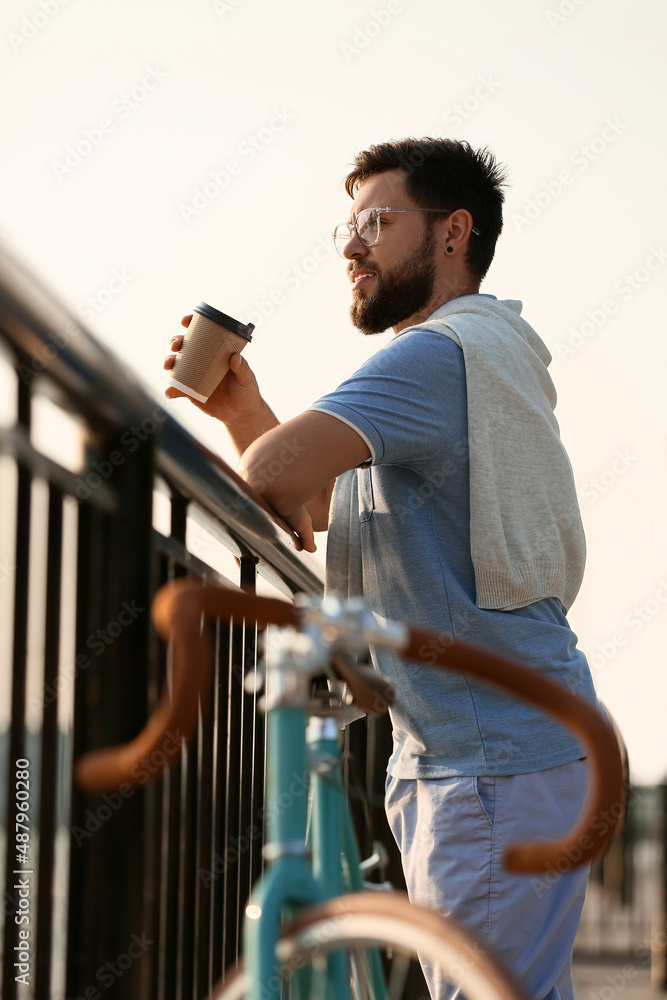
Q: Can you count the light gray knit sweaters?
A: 1